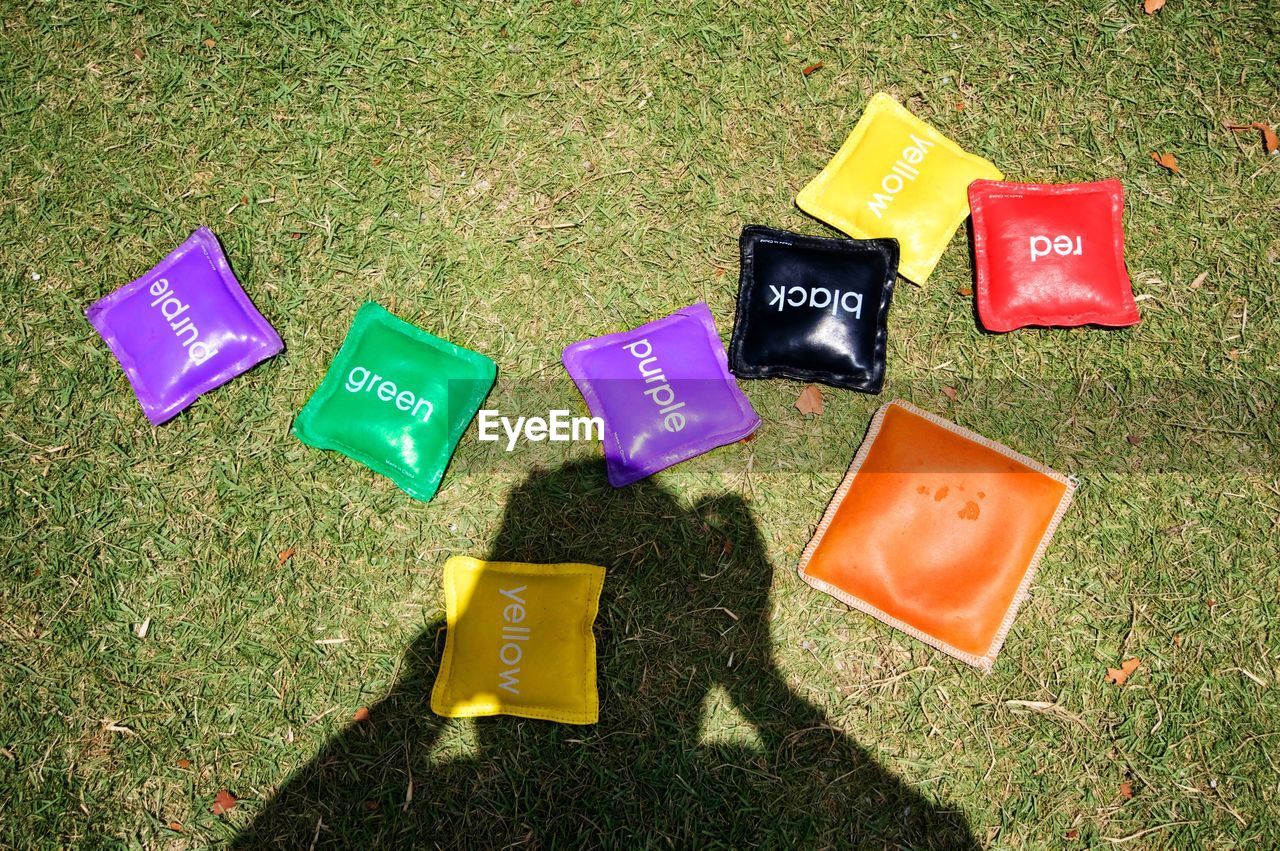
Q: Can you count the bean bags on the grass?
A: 8